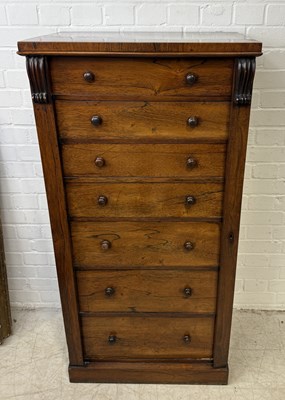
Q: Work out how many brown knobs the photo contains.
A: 14